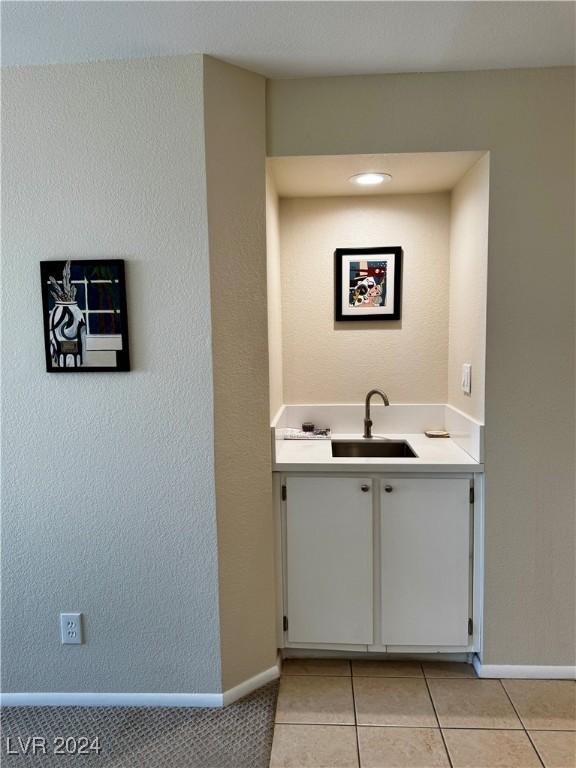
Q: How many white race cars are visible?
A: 0